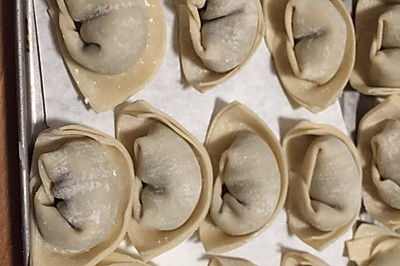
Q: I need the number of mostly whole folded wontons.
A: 7